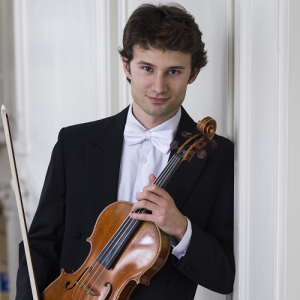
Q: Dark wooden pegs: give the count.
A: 4